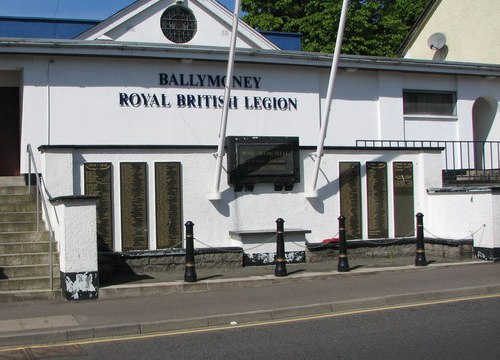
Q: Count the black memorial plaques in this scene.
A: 7